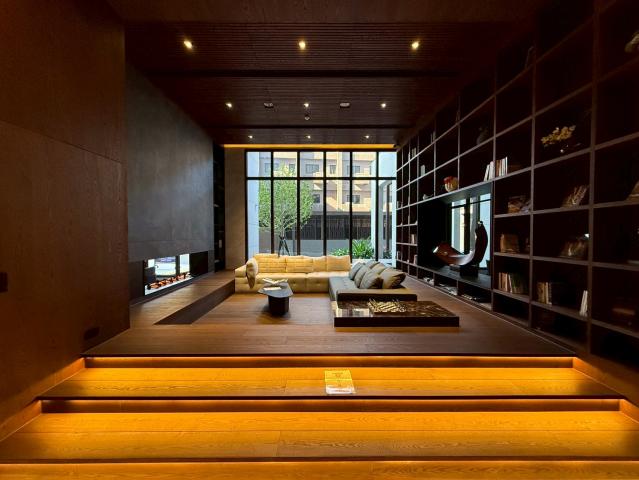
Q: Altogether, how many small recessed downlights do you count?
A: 9